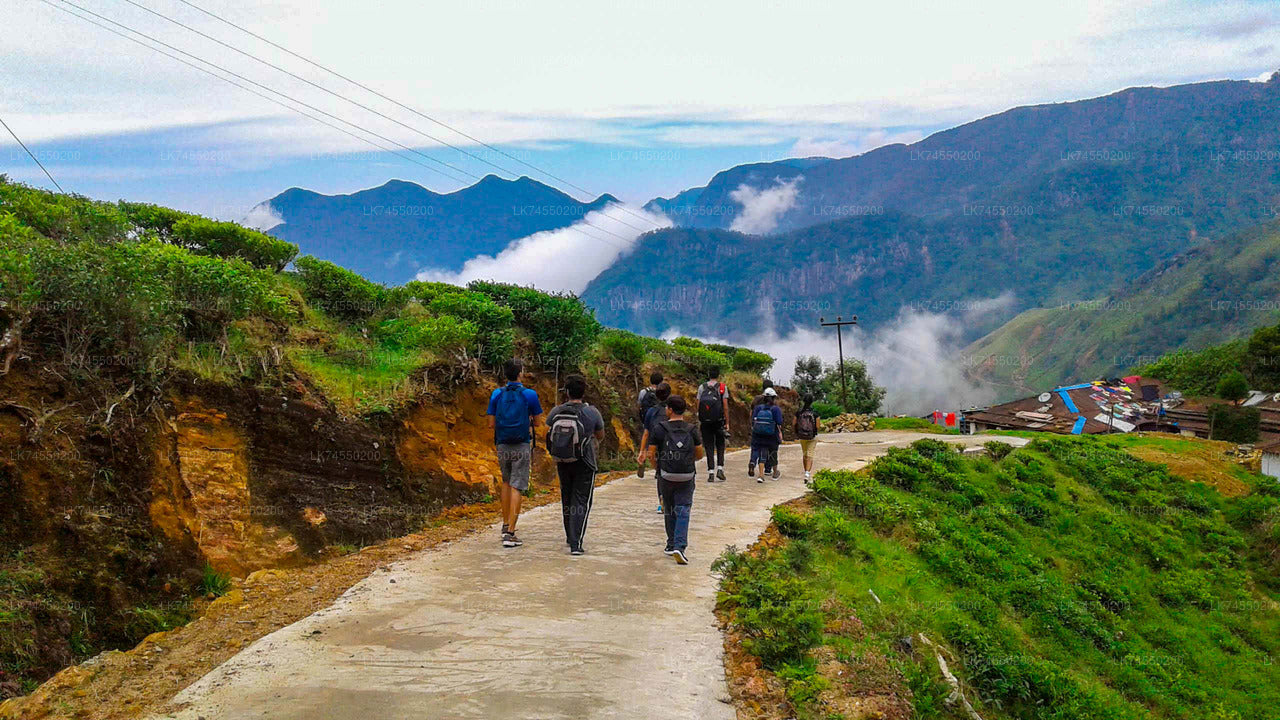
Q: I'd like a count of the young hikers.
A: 9